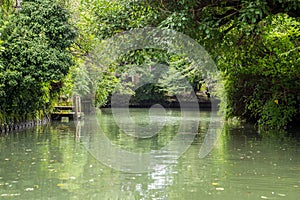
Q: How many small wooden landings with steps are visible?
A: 1